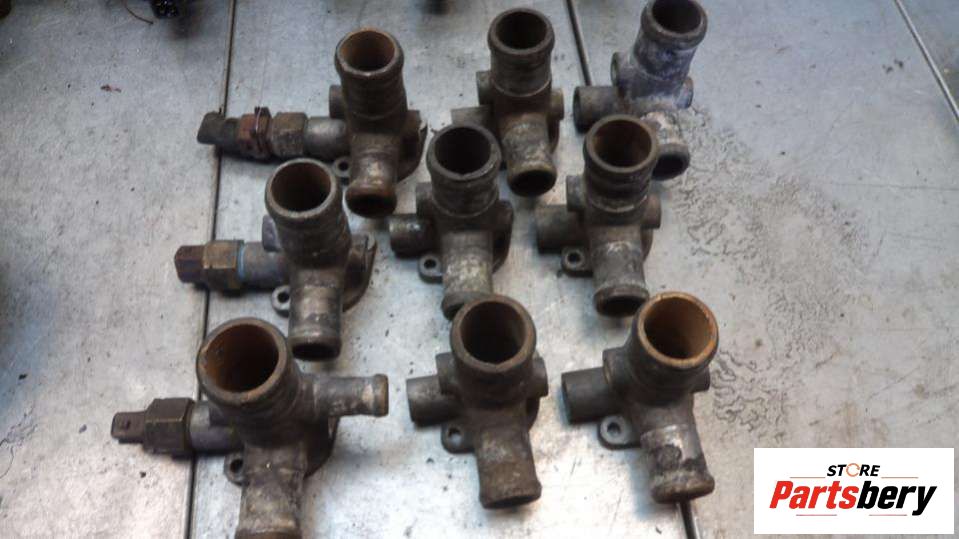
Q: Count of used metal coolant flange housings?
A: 9